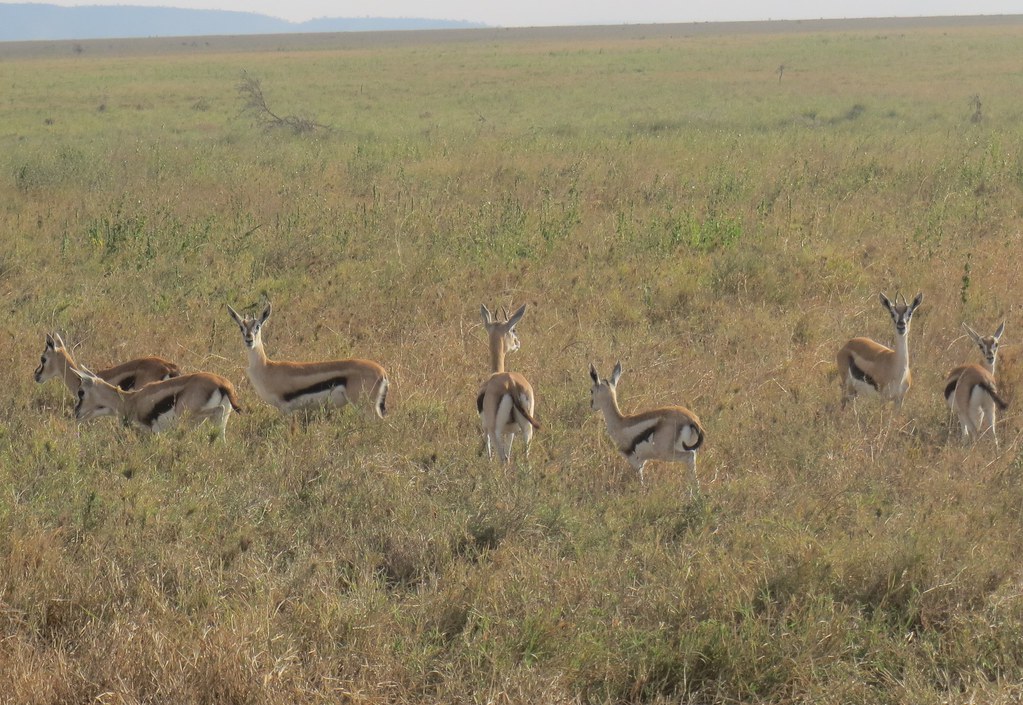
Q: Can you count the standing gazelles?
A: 7